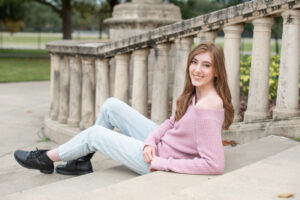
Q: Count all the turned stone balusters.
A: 13